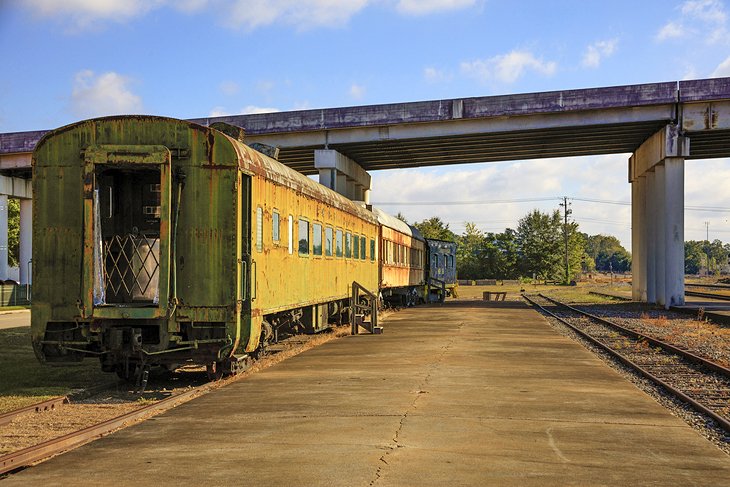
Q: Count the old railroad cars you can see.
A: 3